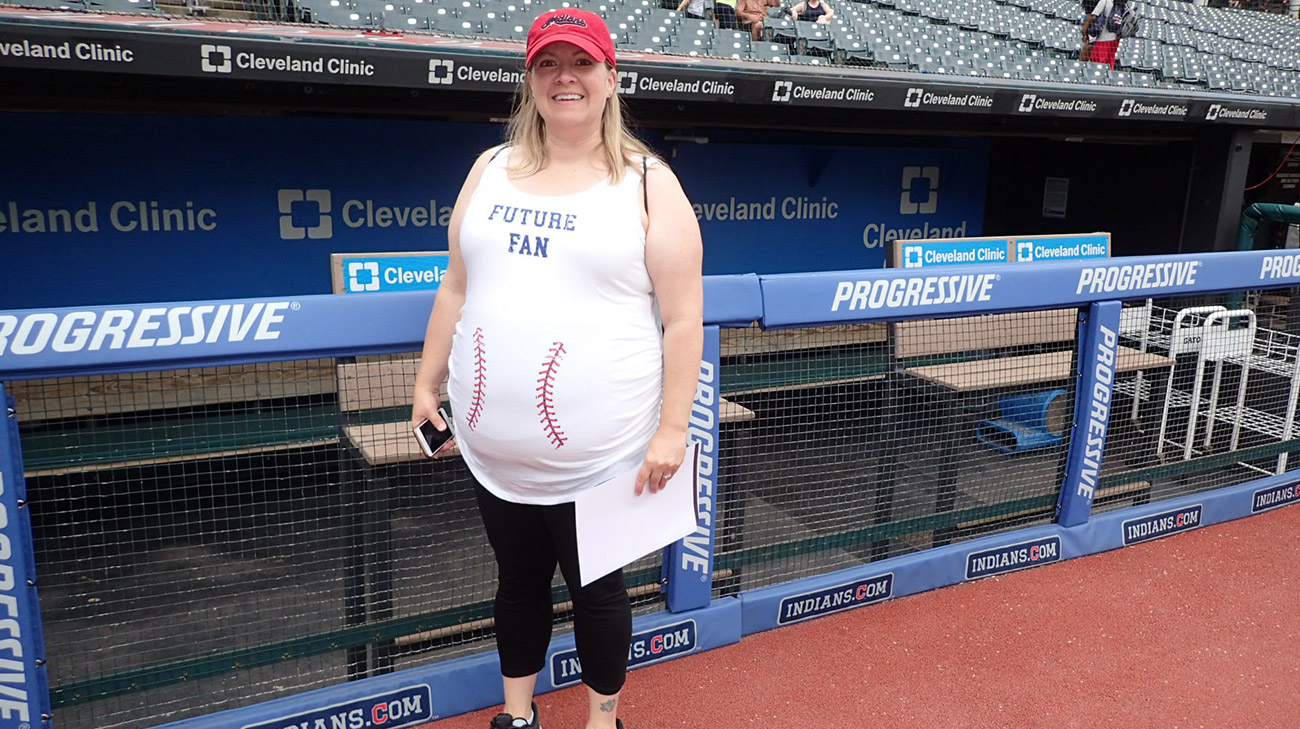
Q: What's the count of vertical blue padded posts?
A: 3